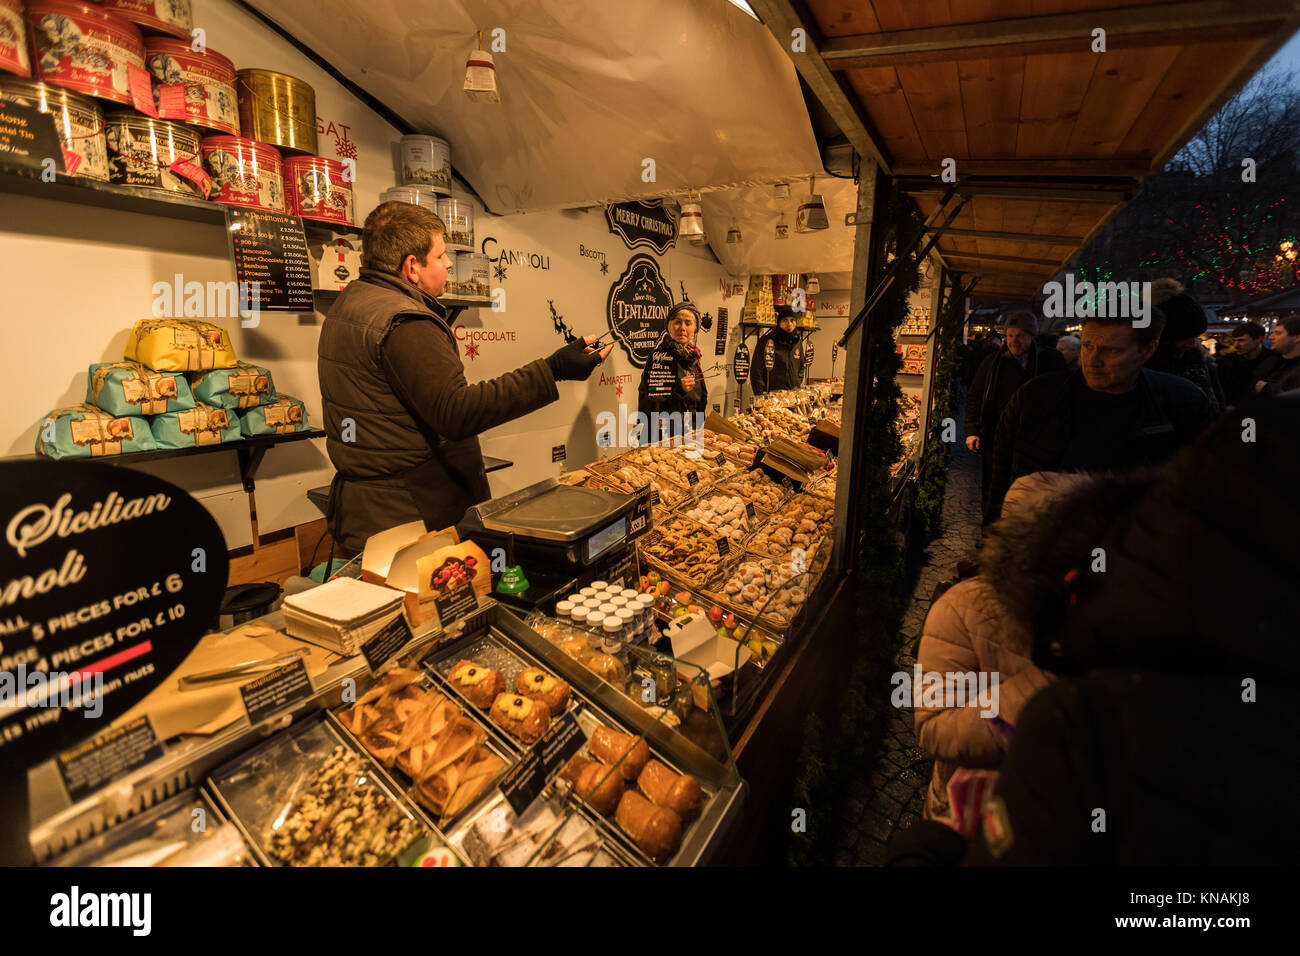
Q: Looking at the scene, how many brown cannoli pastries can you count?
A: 4